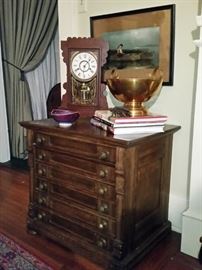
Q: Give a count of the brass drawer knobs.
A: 12